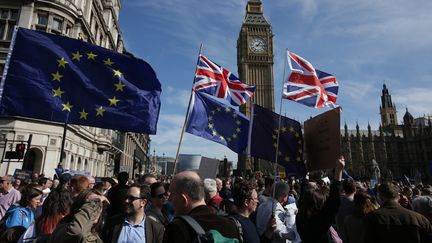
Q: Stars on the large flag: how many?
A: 12